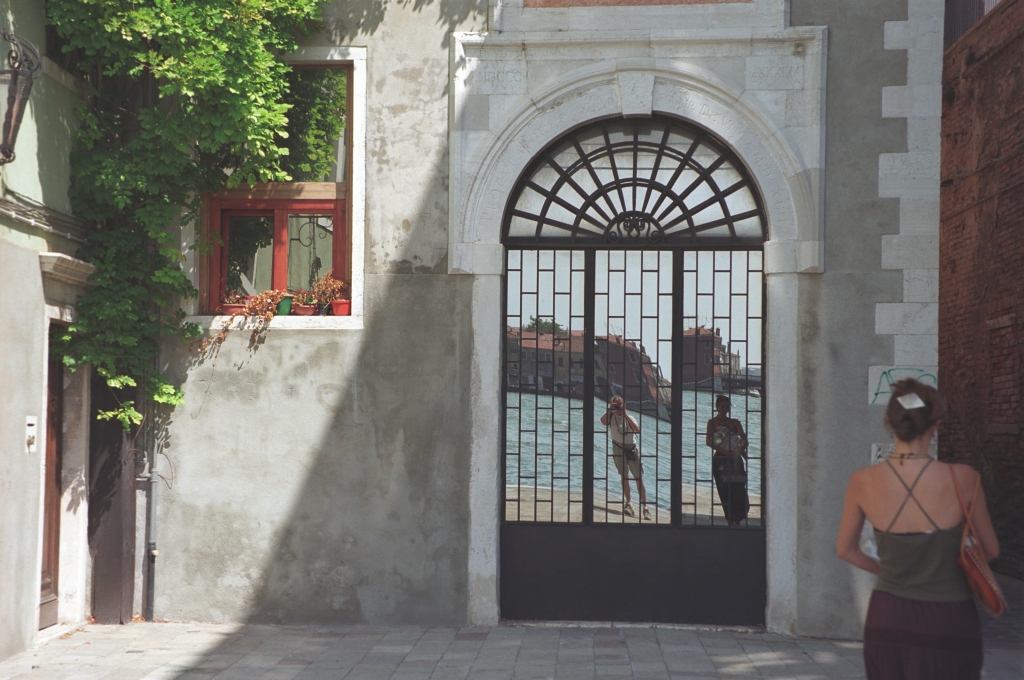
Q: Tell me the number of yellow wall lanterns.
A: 0